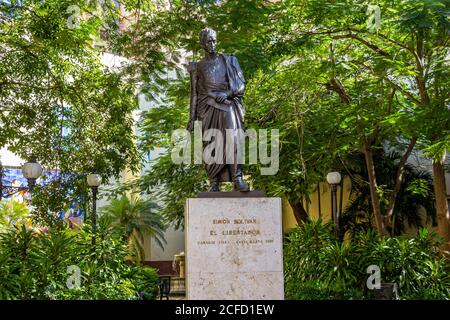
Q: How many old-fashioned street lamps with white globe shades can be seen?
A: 3